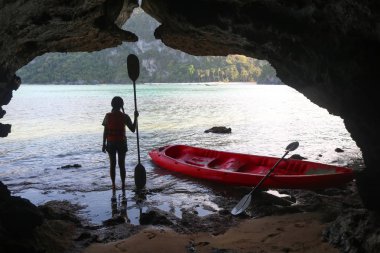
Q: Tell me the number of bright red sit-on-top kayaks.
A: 1